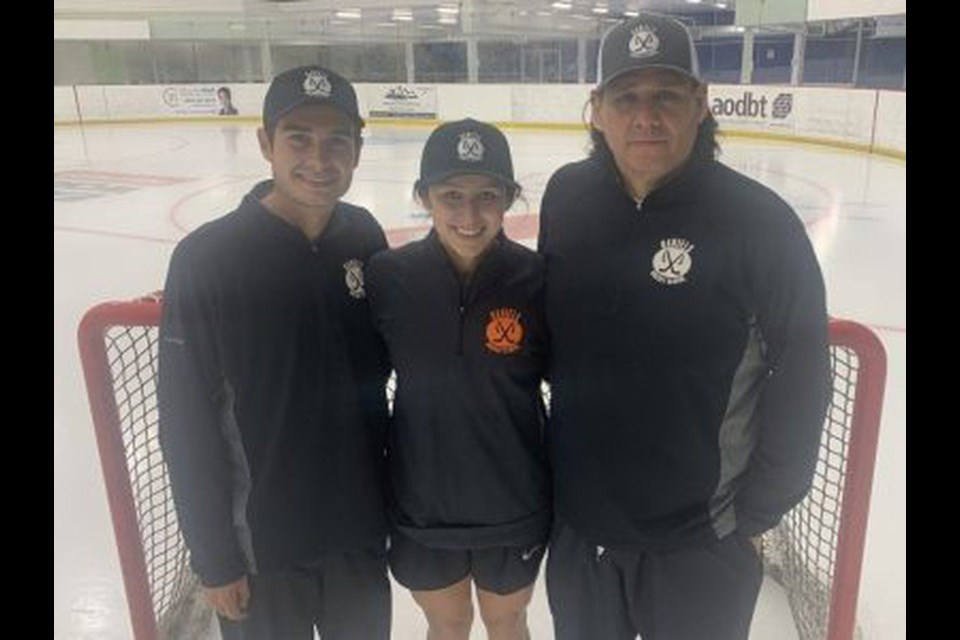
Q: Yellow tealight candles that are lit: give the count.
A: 0